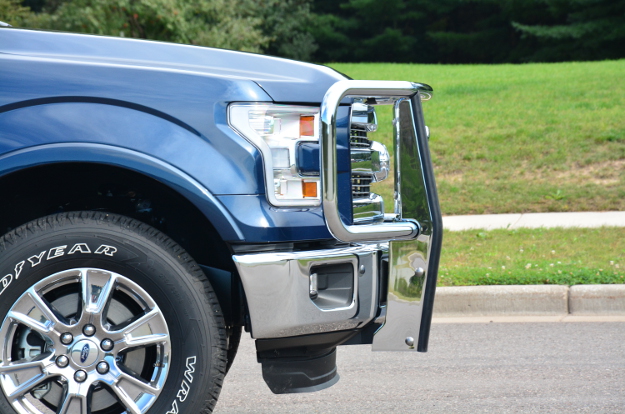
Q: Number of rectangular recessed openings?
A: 1